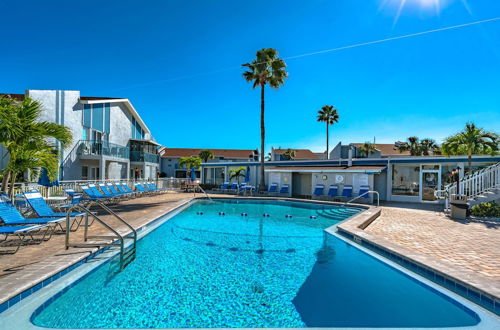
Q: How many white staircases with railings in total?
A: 1